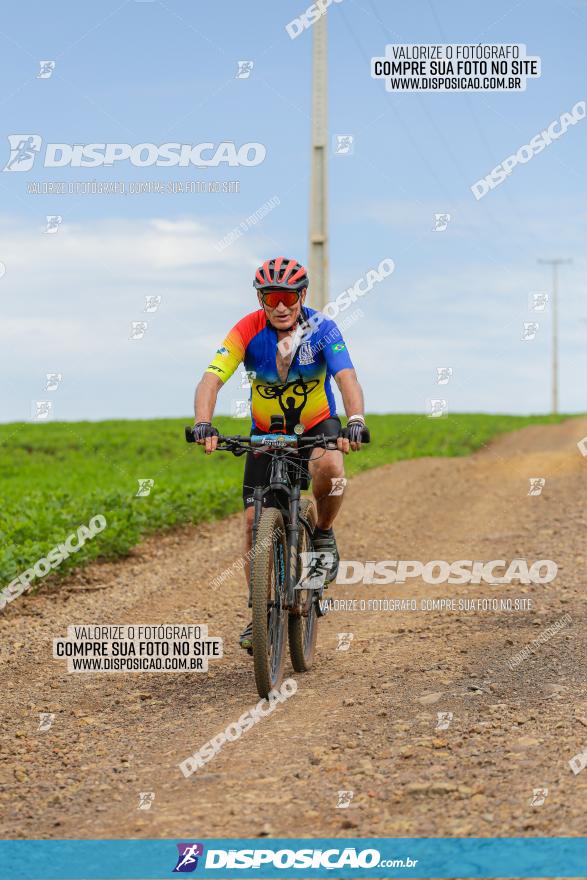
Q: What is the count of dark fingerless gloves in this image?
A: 2